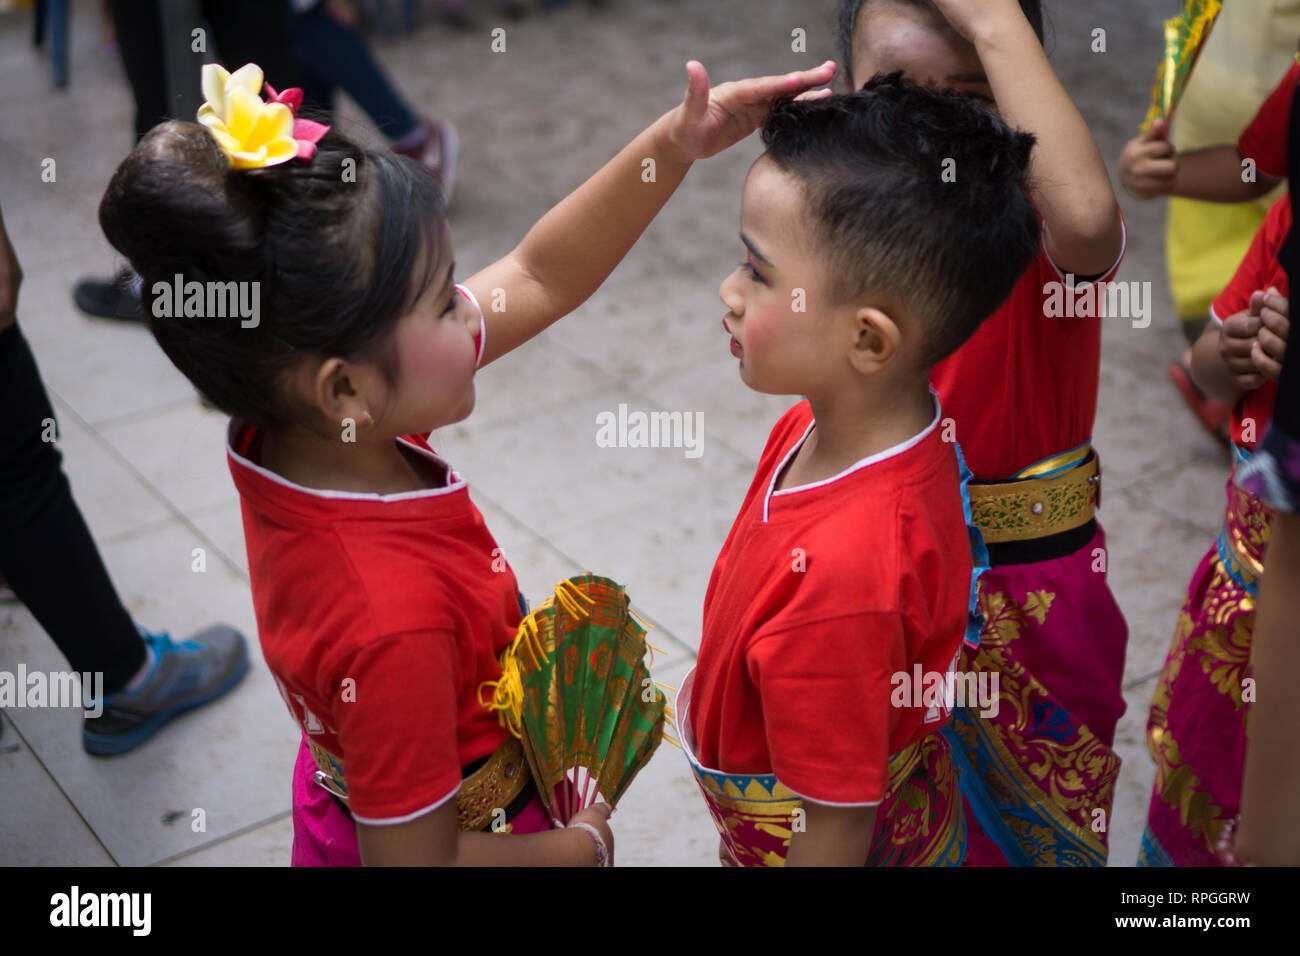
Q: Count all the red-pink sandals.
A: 1